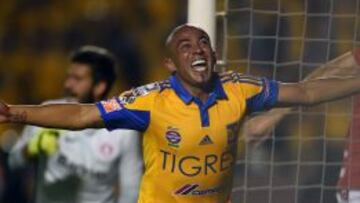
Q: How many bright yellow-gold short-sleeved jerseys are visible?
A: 1